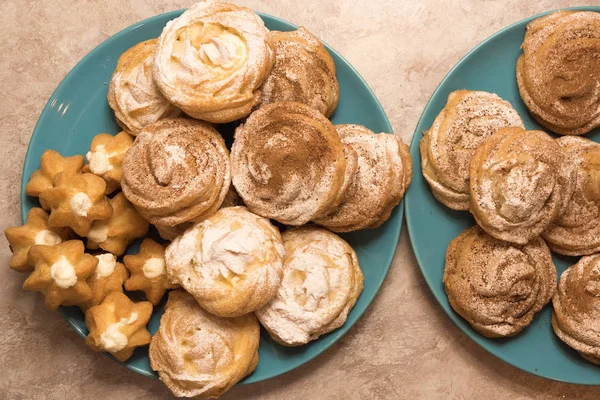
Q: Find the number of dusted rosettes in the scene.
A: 15